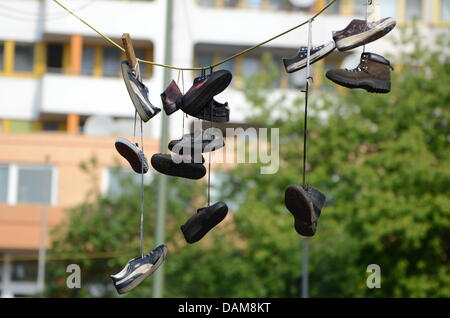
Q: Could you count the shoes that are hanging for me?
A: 13